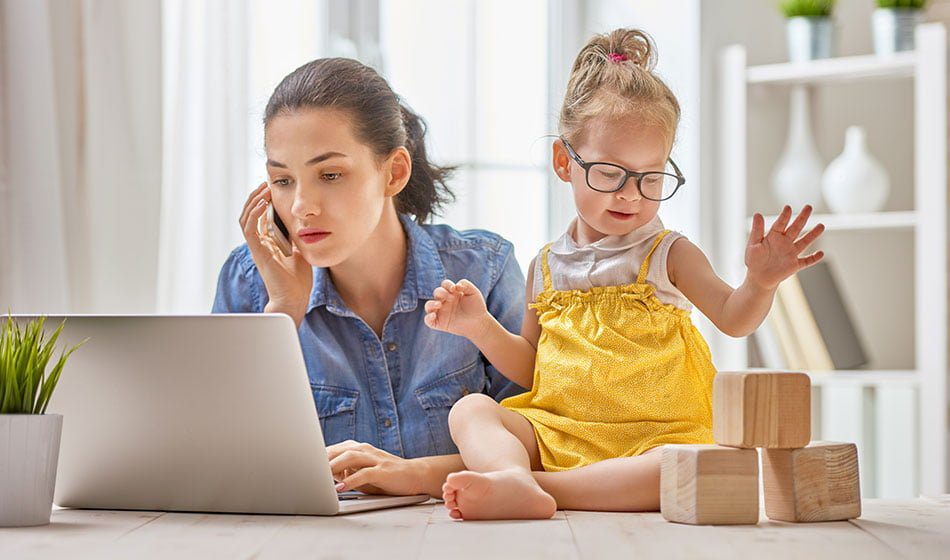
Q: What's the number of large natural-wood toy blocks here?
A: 3